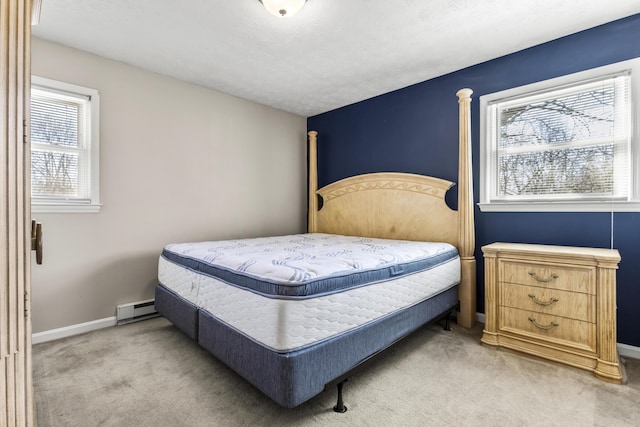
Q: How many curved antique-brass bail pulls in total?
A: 3